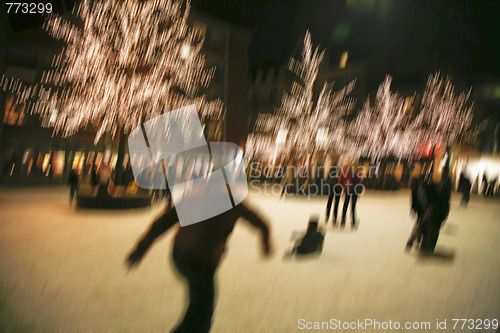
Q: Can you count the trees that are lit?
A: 4